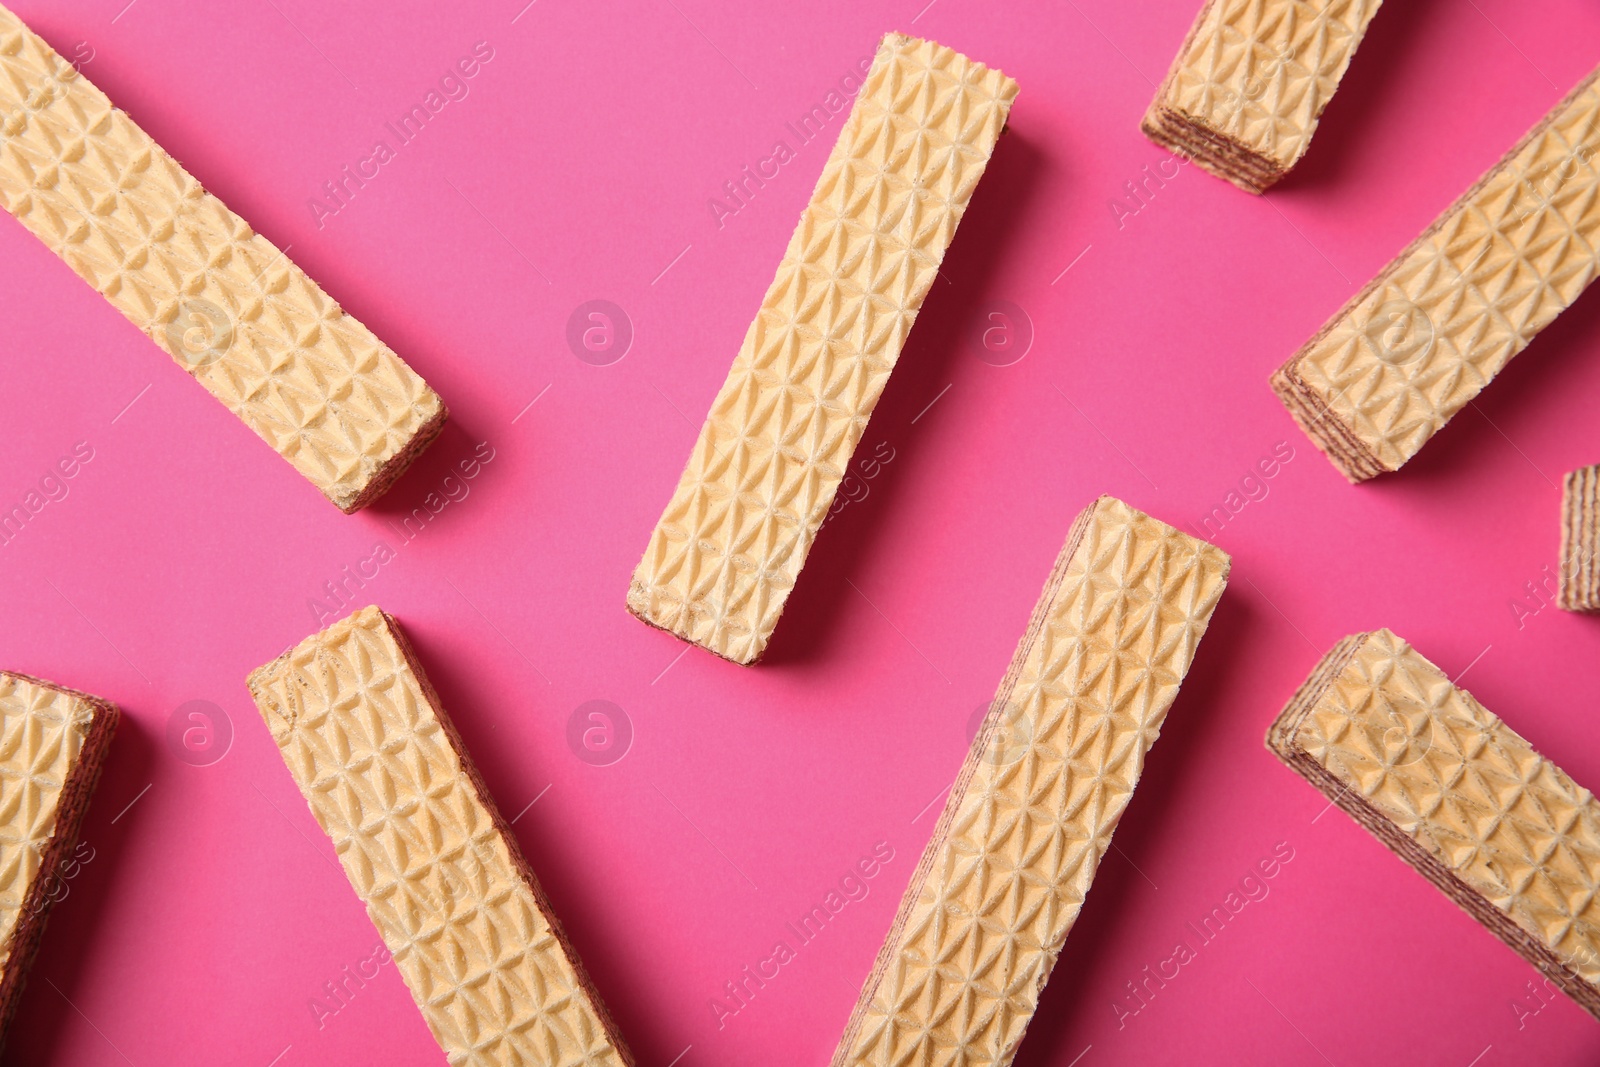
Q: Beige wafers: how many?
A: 9